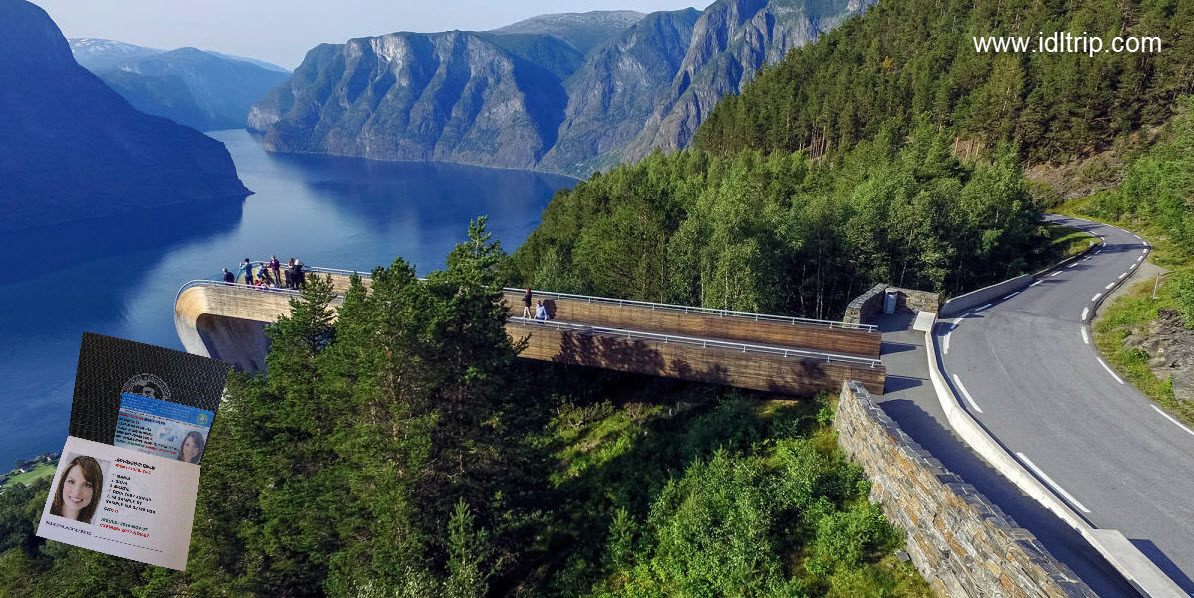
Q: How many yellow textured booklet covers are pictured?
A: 0